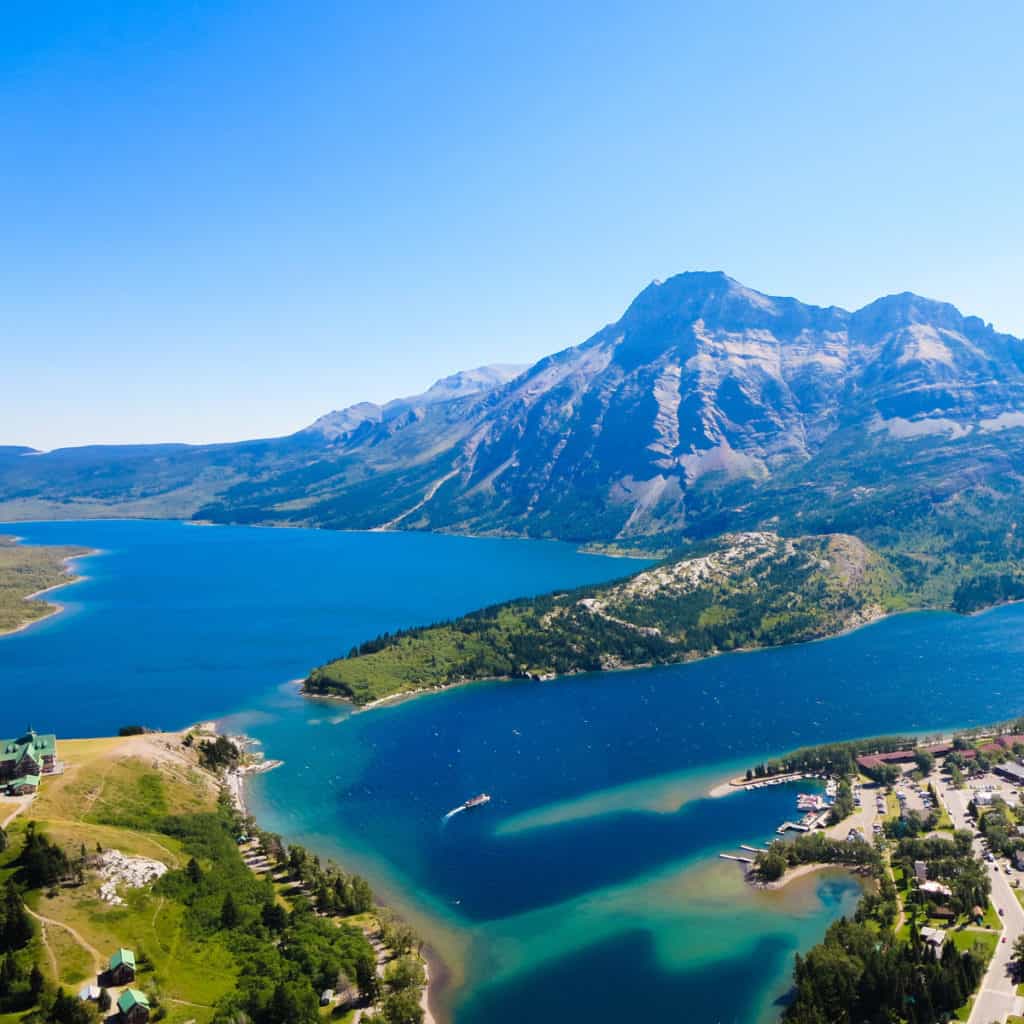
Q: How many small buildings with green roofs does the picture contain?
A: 2